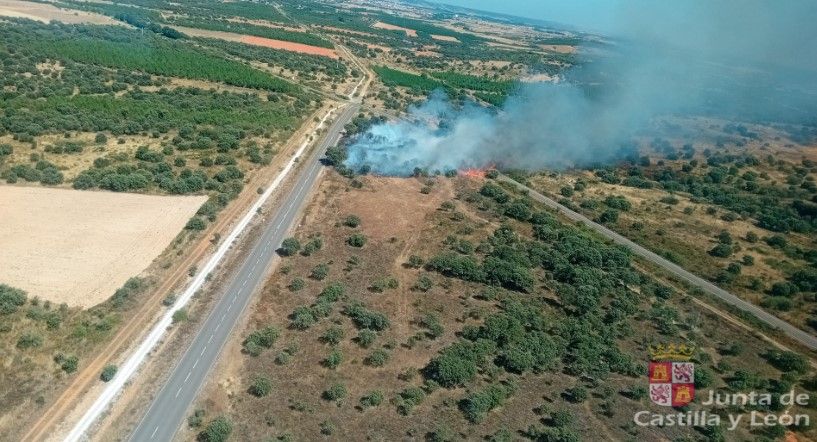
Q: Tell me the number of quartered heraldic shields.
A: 1